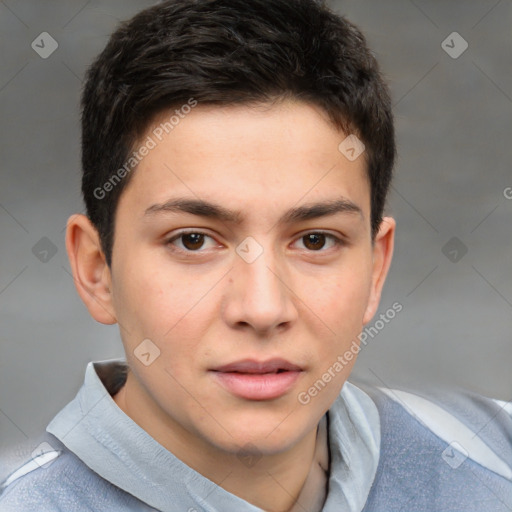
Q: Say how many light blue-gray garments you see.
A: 1